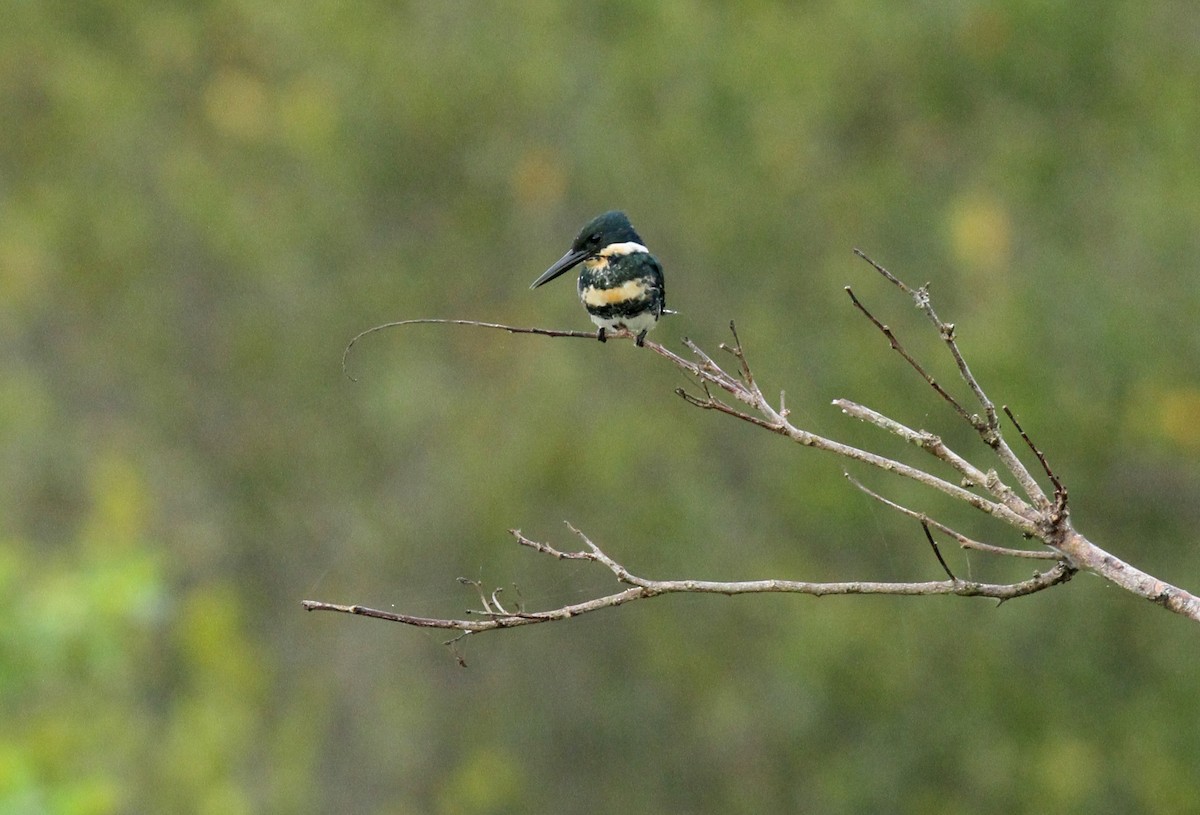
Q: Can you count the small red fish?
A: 0